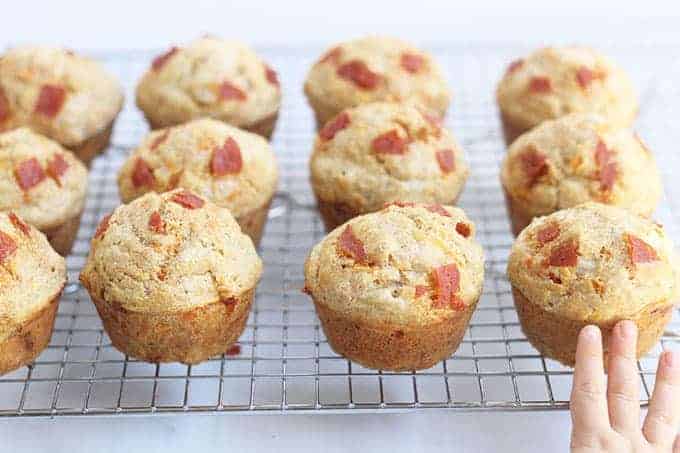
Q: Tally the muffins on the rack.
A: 12